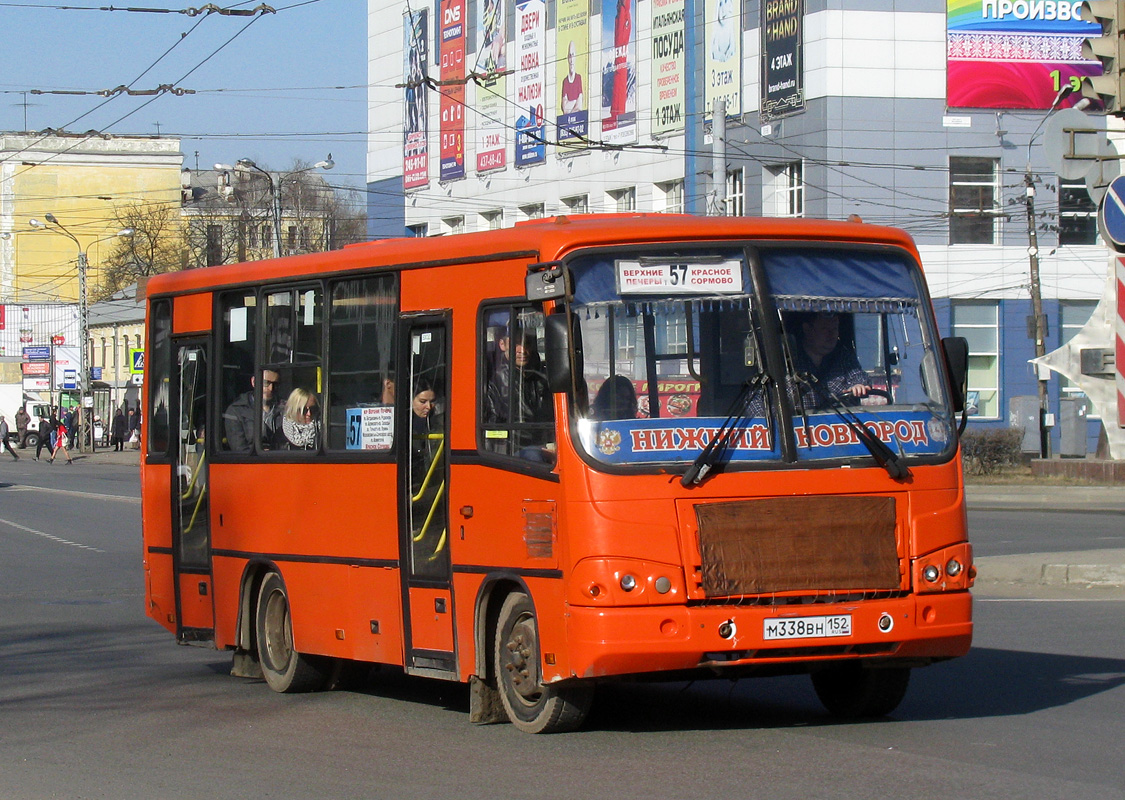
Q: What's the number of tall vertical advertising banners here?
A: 9